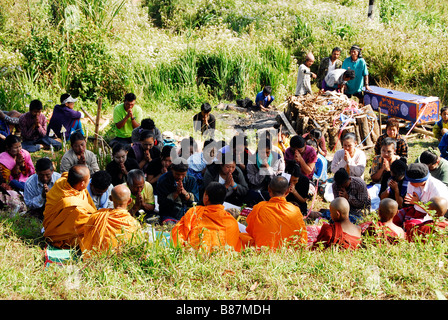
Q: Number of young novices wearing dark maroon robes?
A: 3